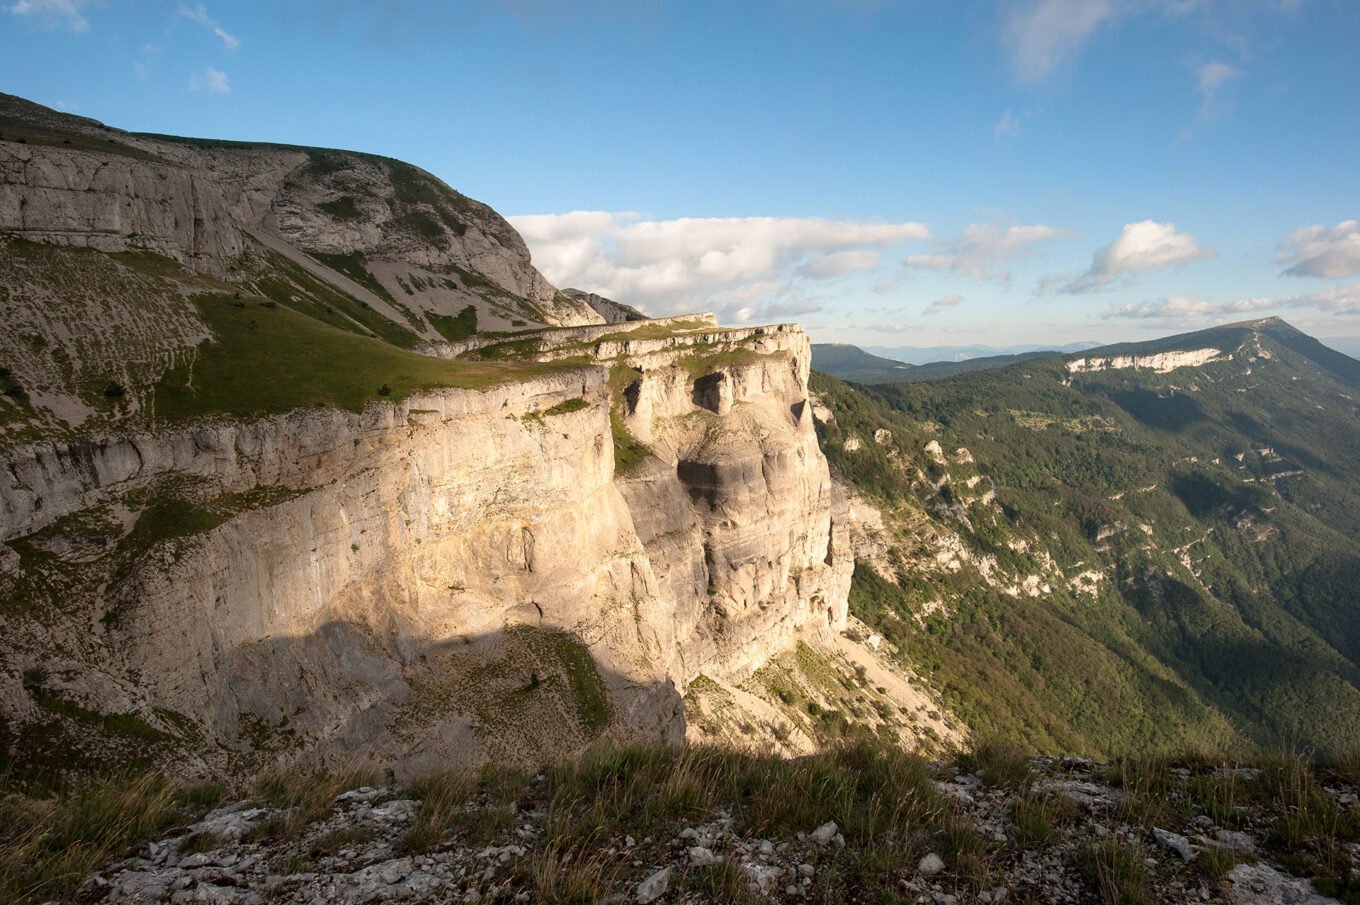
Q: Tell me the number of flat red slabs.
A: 0